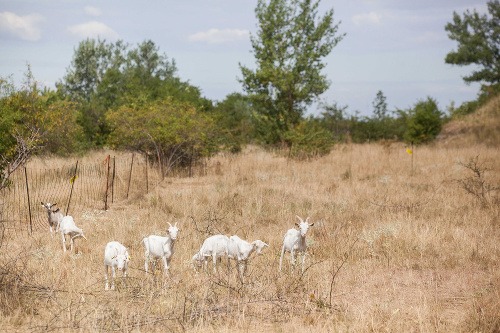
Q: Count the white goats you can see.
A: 6